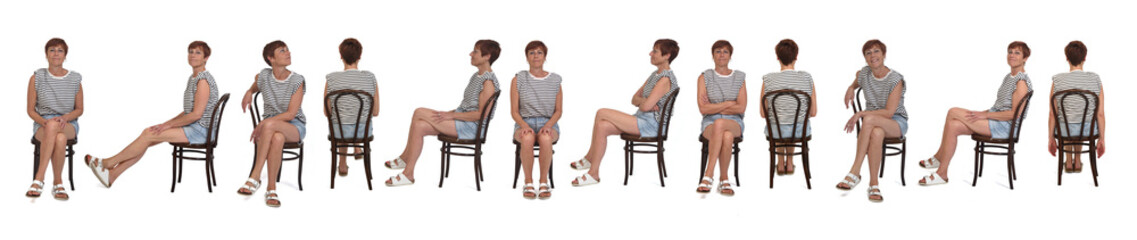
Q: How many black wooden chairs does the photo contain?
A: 12